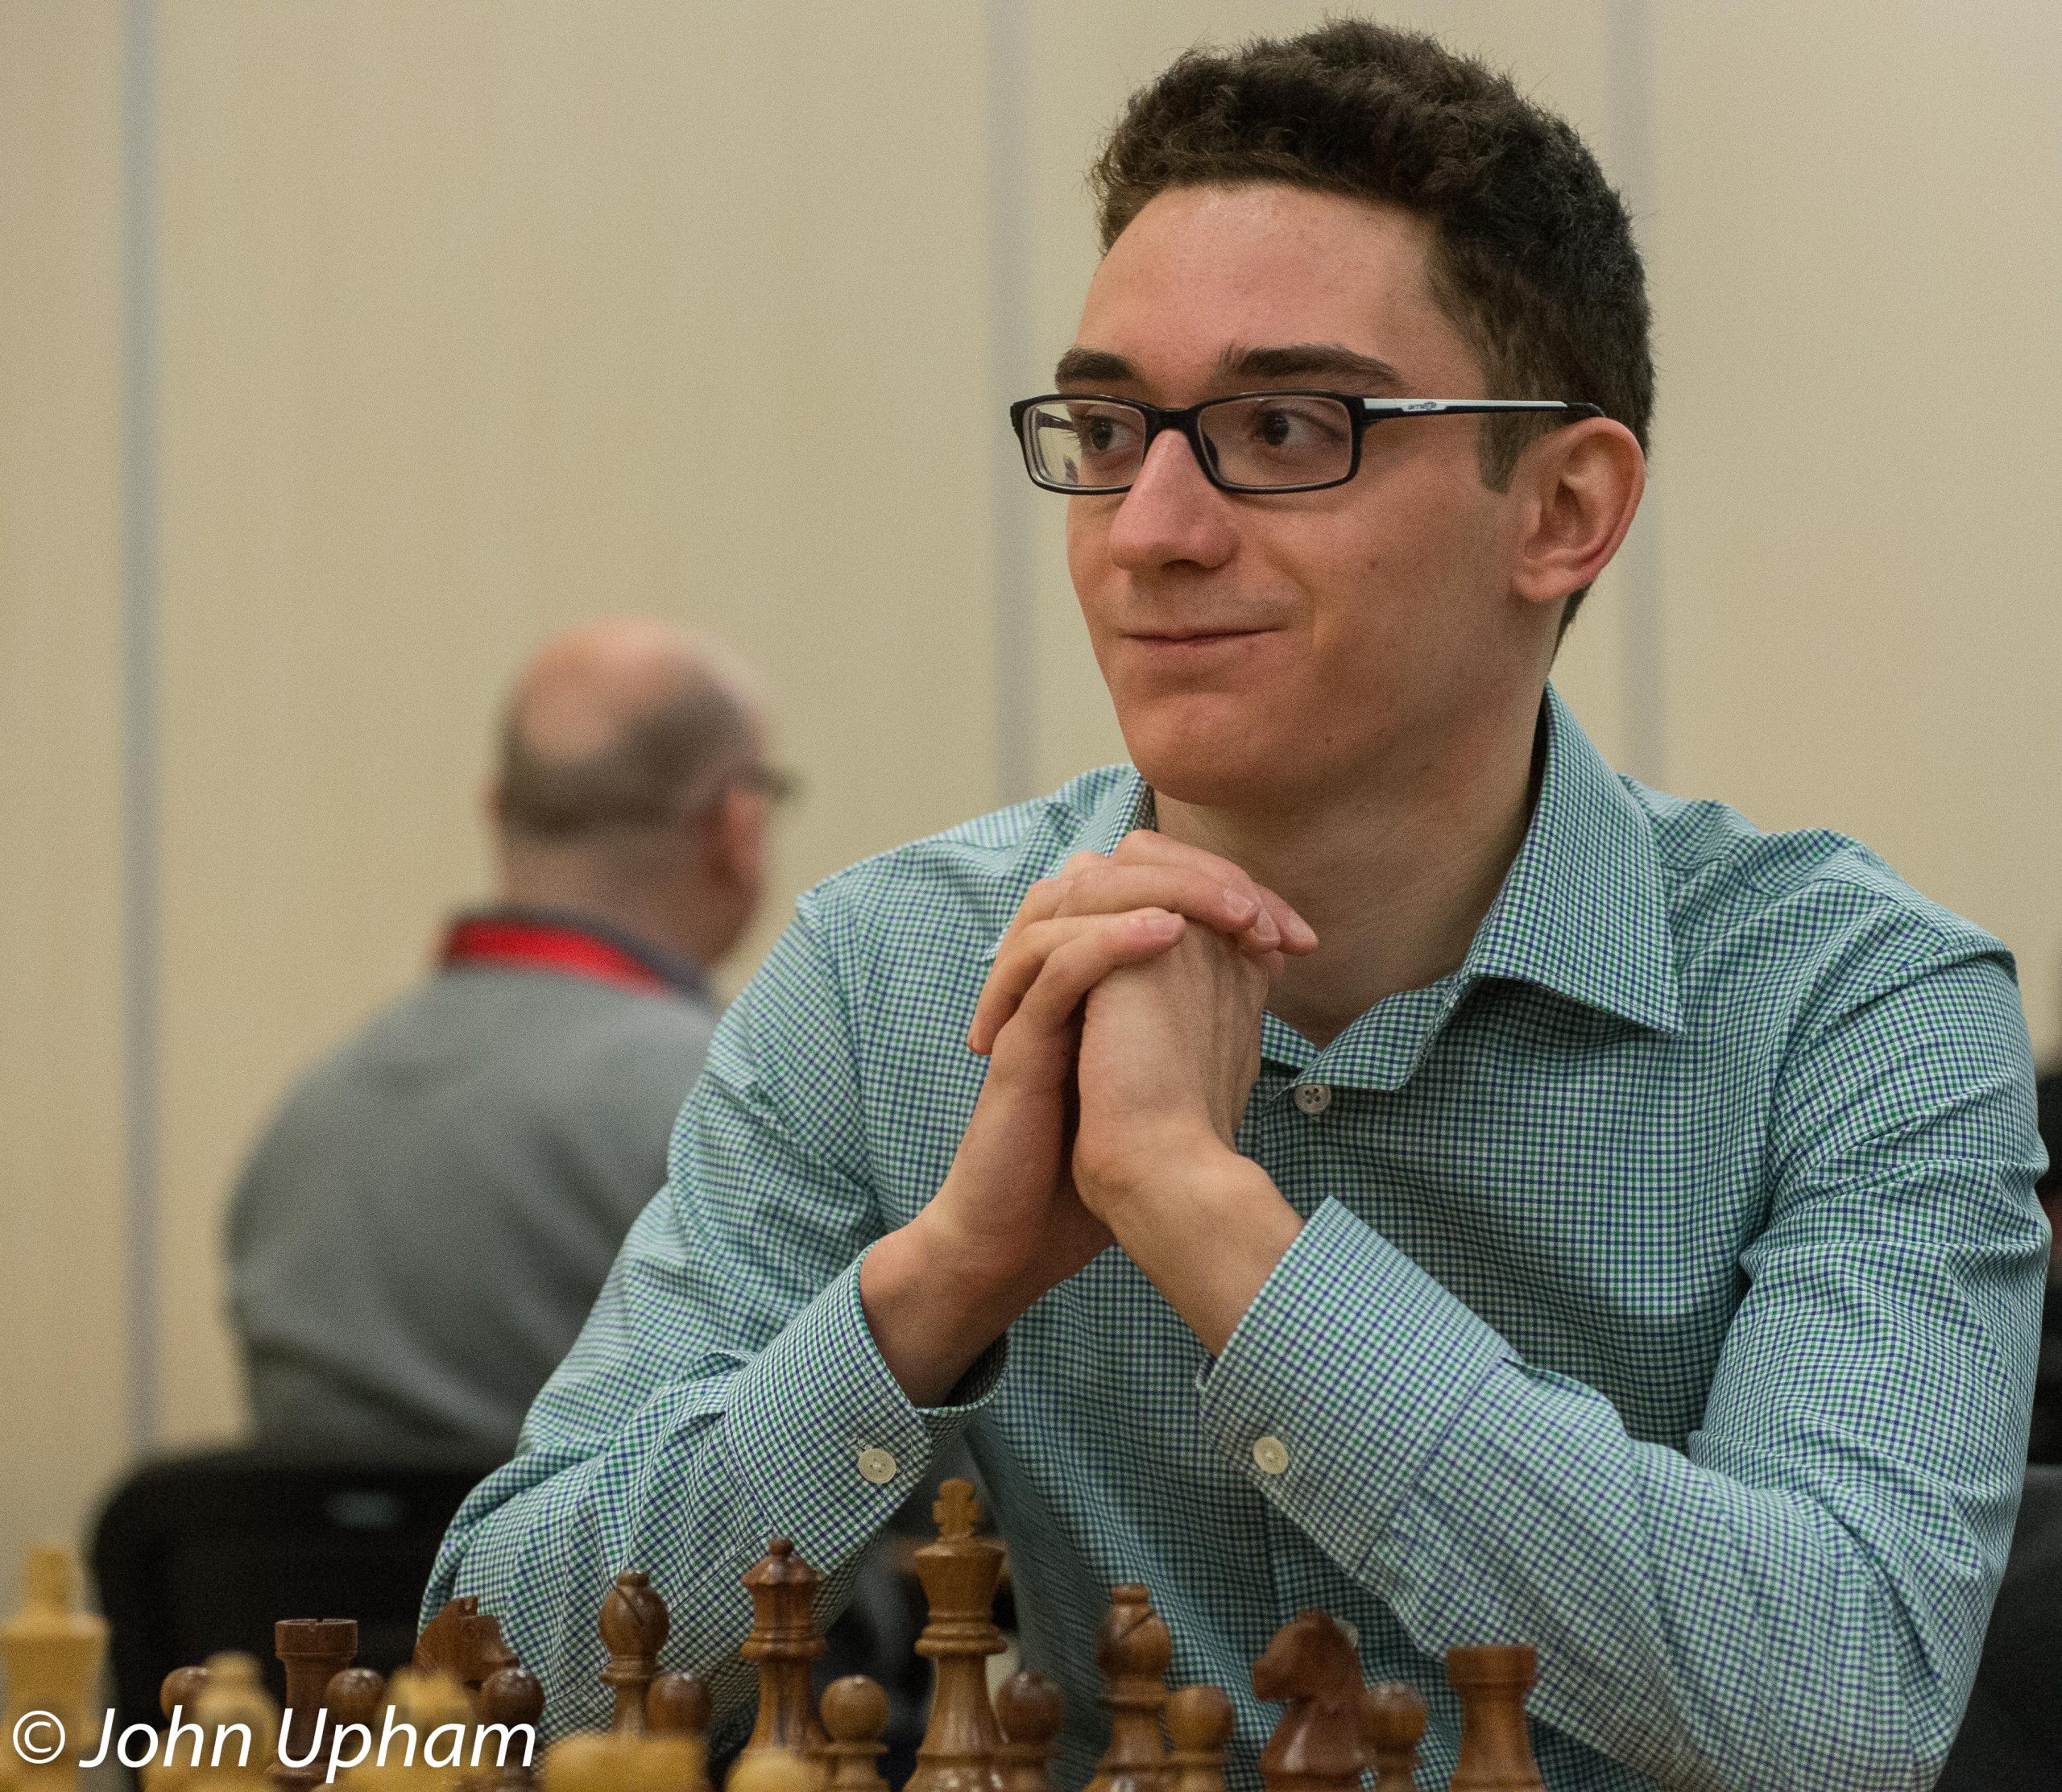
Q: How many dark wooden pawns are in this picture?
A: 8